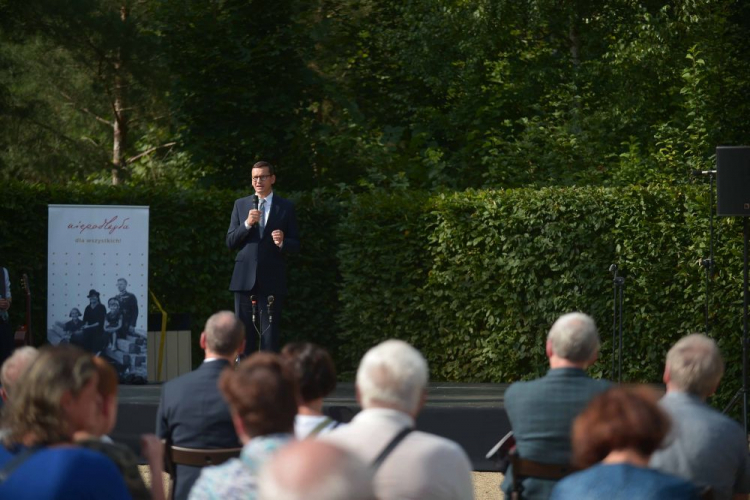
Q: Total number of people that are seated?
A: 11